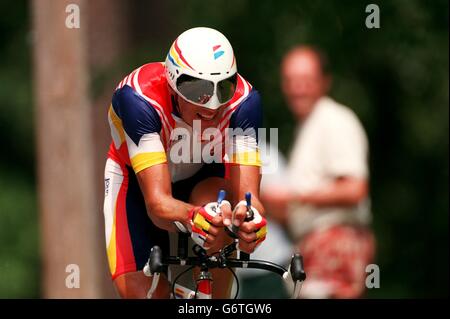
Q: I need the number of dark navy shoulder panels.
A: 2